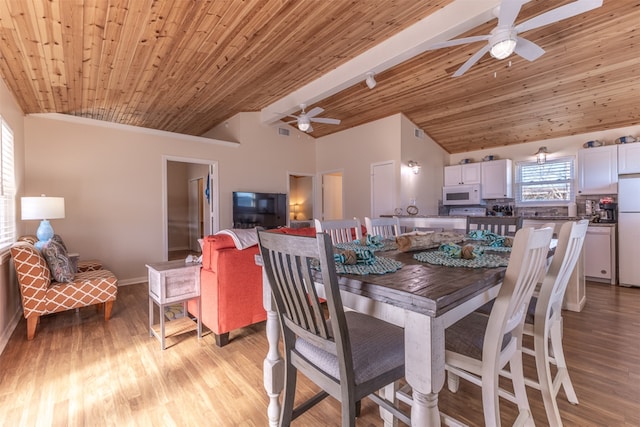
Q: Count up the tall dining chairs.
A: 6